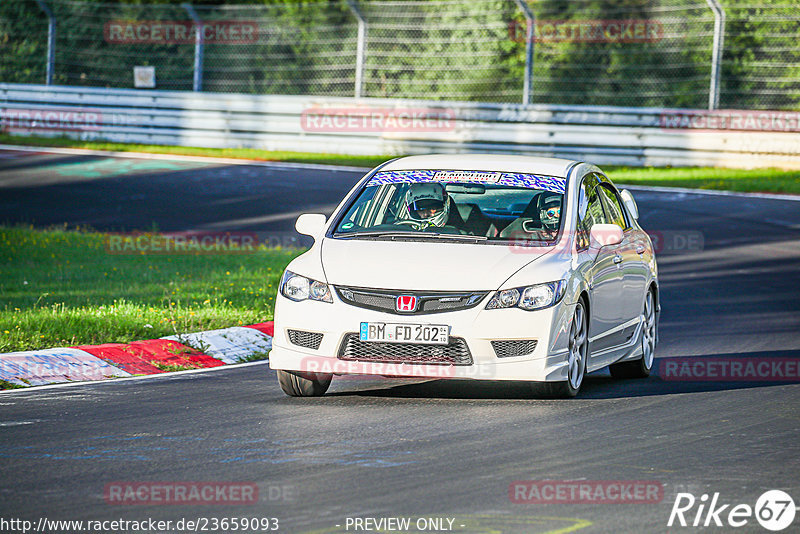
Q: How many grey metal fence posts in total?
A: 5